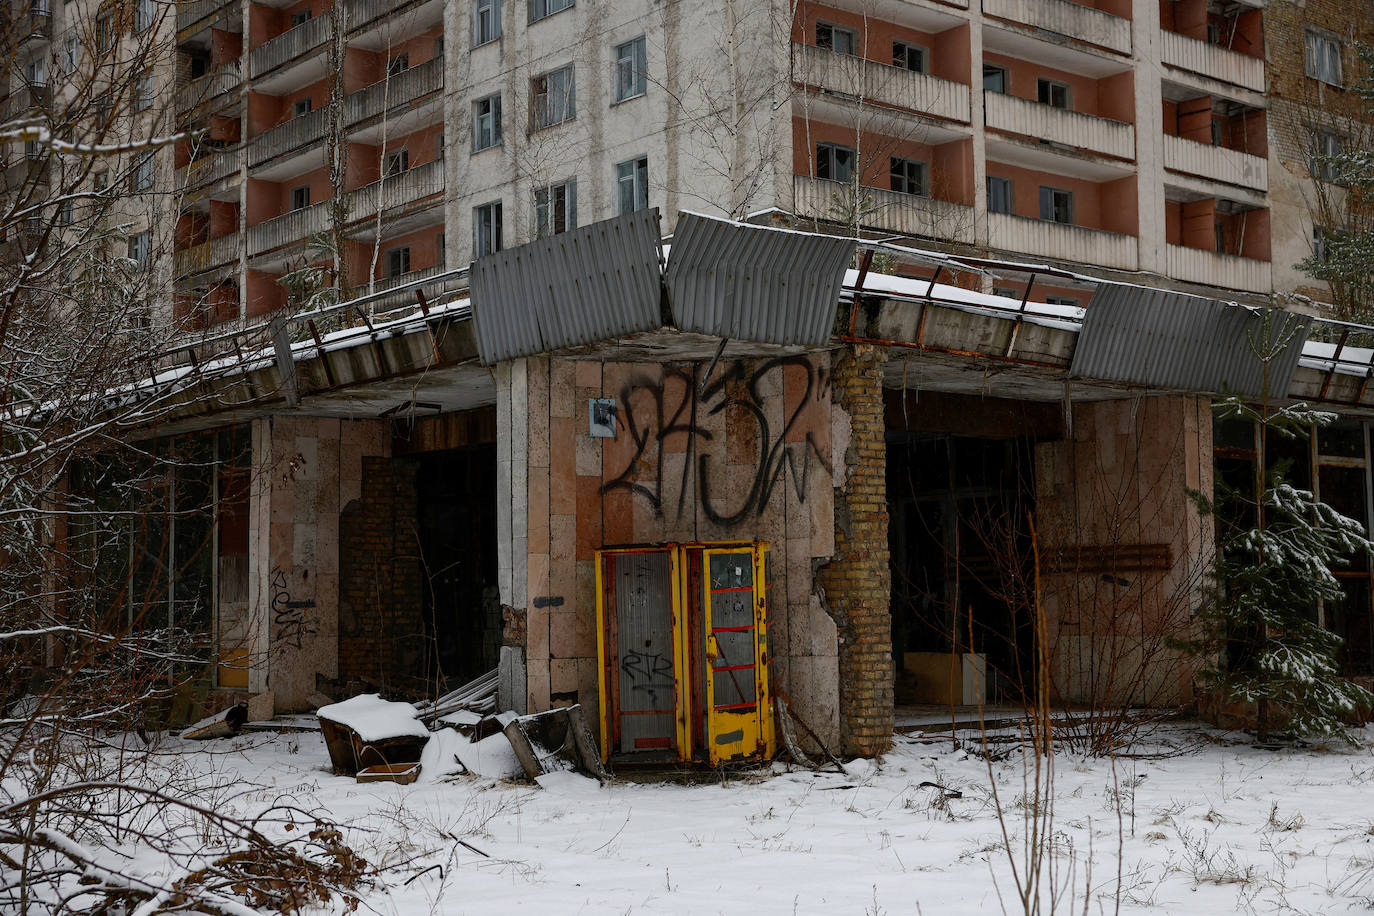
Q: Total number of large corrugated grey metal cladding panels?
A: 3